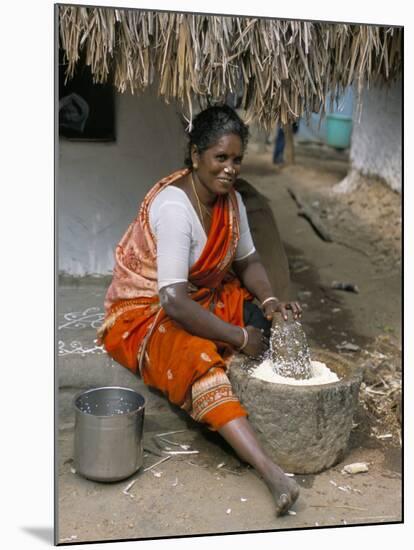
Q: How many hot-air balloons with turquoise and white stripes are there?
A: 0